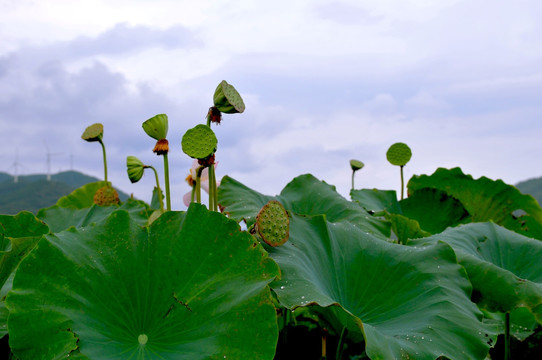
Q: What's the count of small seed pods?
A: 9